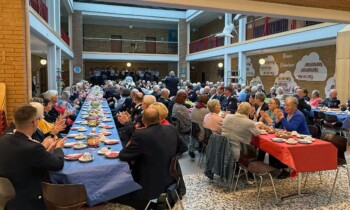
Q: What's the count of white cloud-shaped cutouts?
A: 6